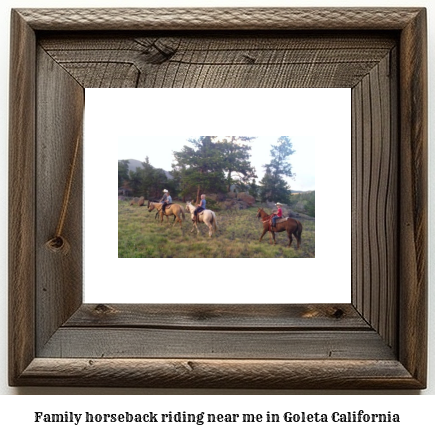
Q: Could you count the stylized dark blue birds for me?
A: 0